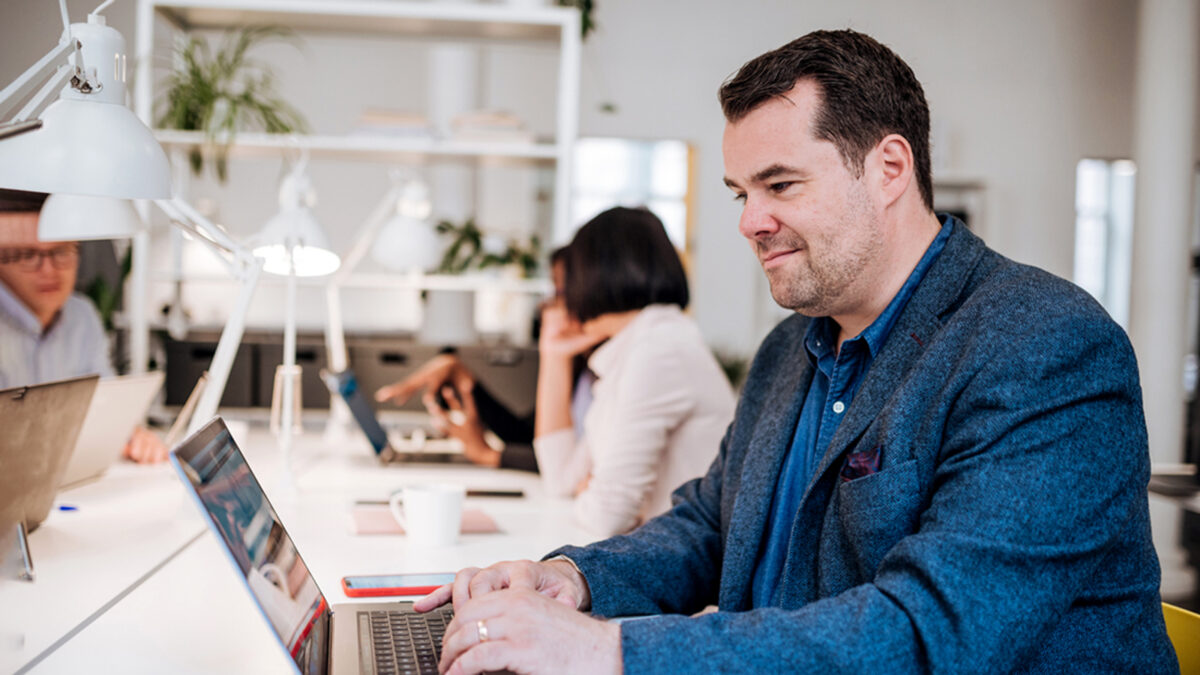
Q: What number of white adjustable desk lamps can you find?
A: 4